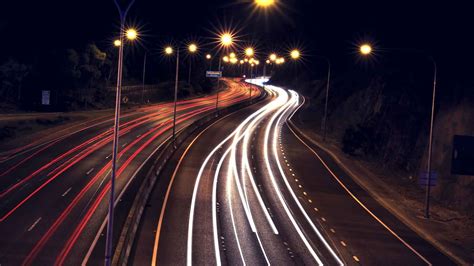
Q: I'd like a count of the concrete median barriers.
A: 1